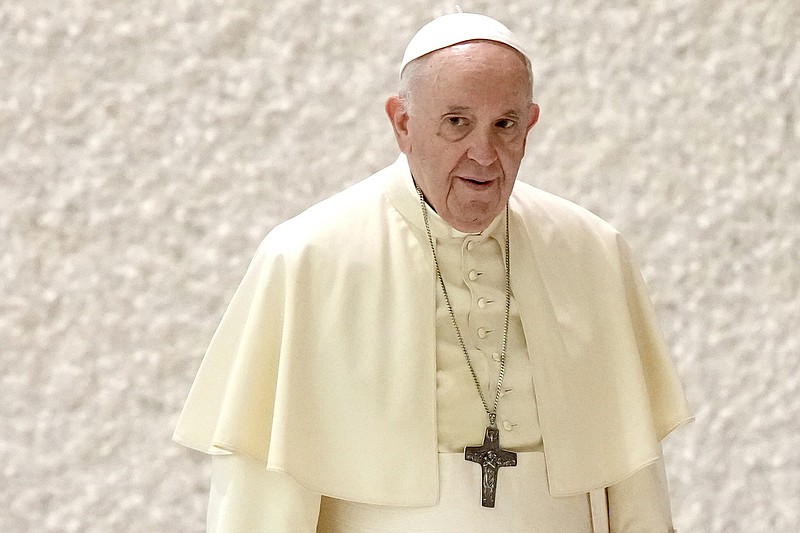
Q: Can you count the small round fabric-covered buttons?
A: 7